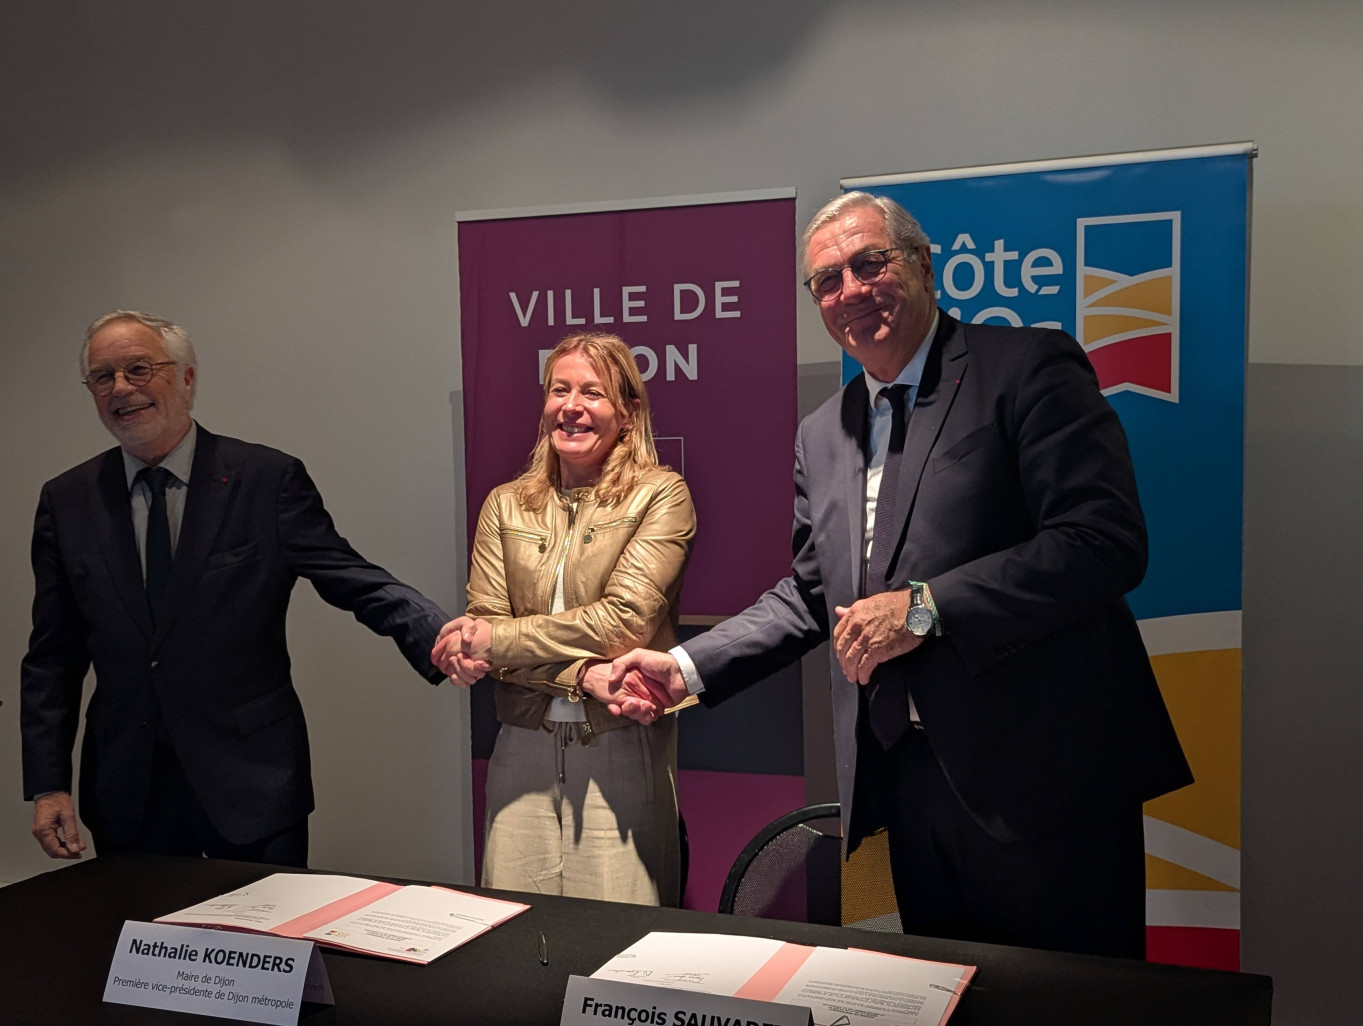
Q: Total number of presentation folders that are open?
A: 2